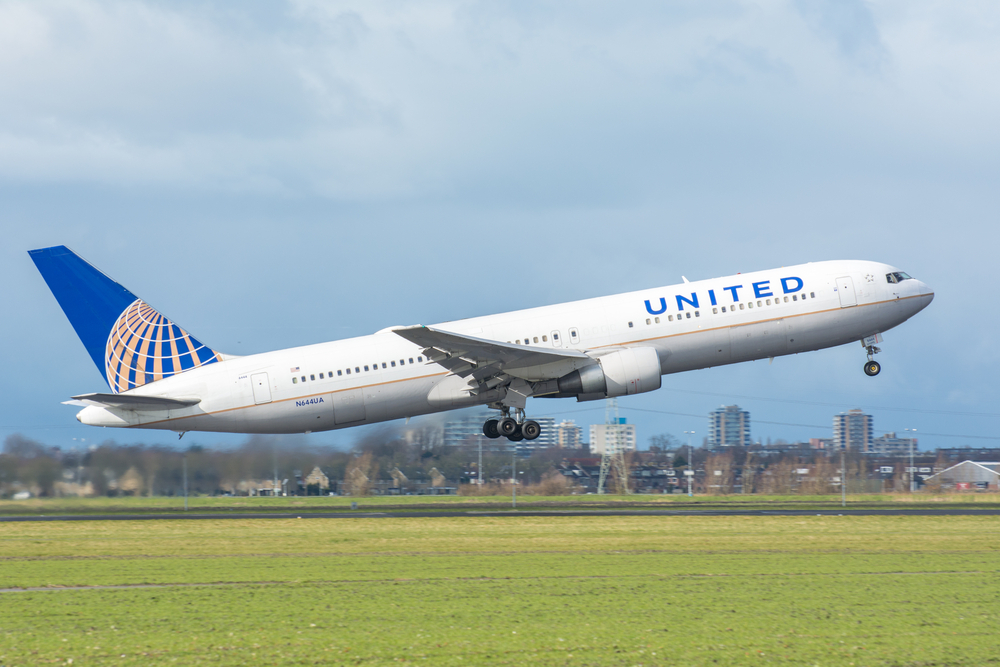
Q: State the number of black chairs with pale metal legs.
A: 0